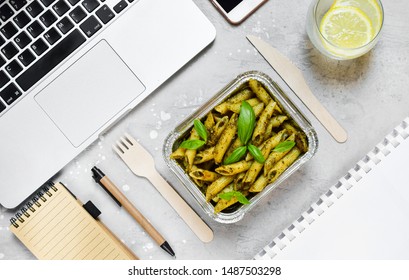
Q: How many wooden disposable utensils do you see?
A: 2